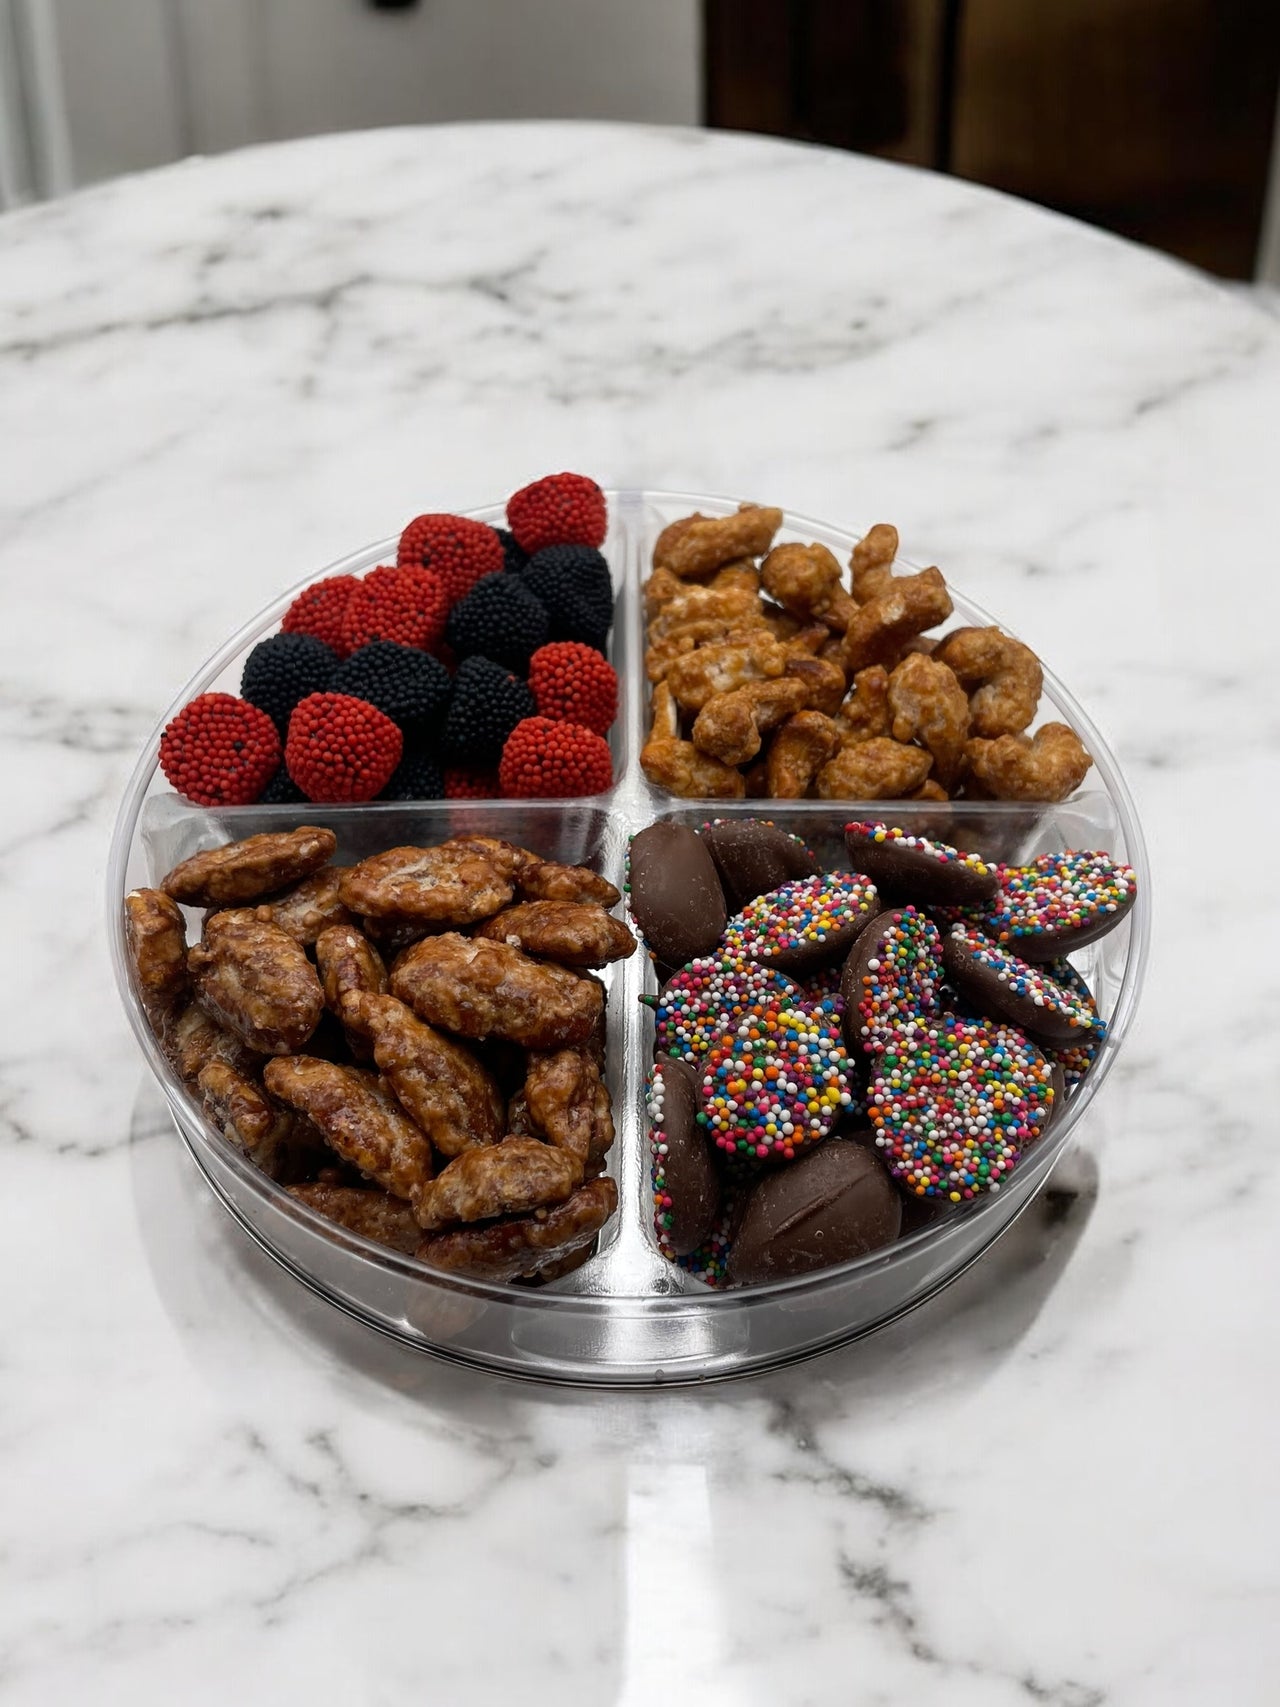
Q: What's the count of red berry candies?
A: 9